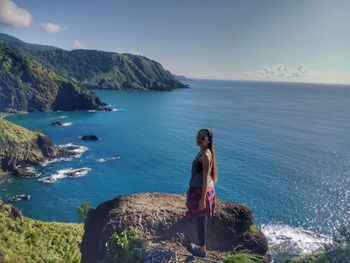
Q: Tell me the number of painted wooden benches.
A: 0